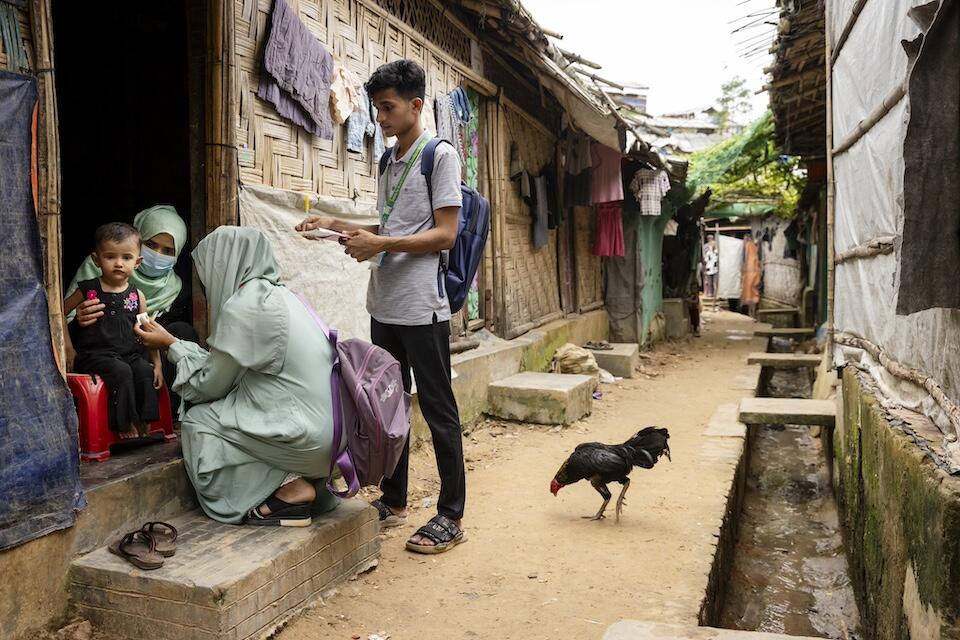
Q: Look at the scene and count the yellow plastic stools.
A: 0